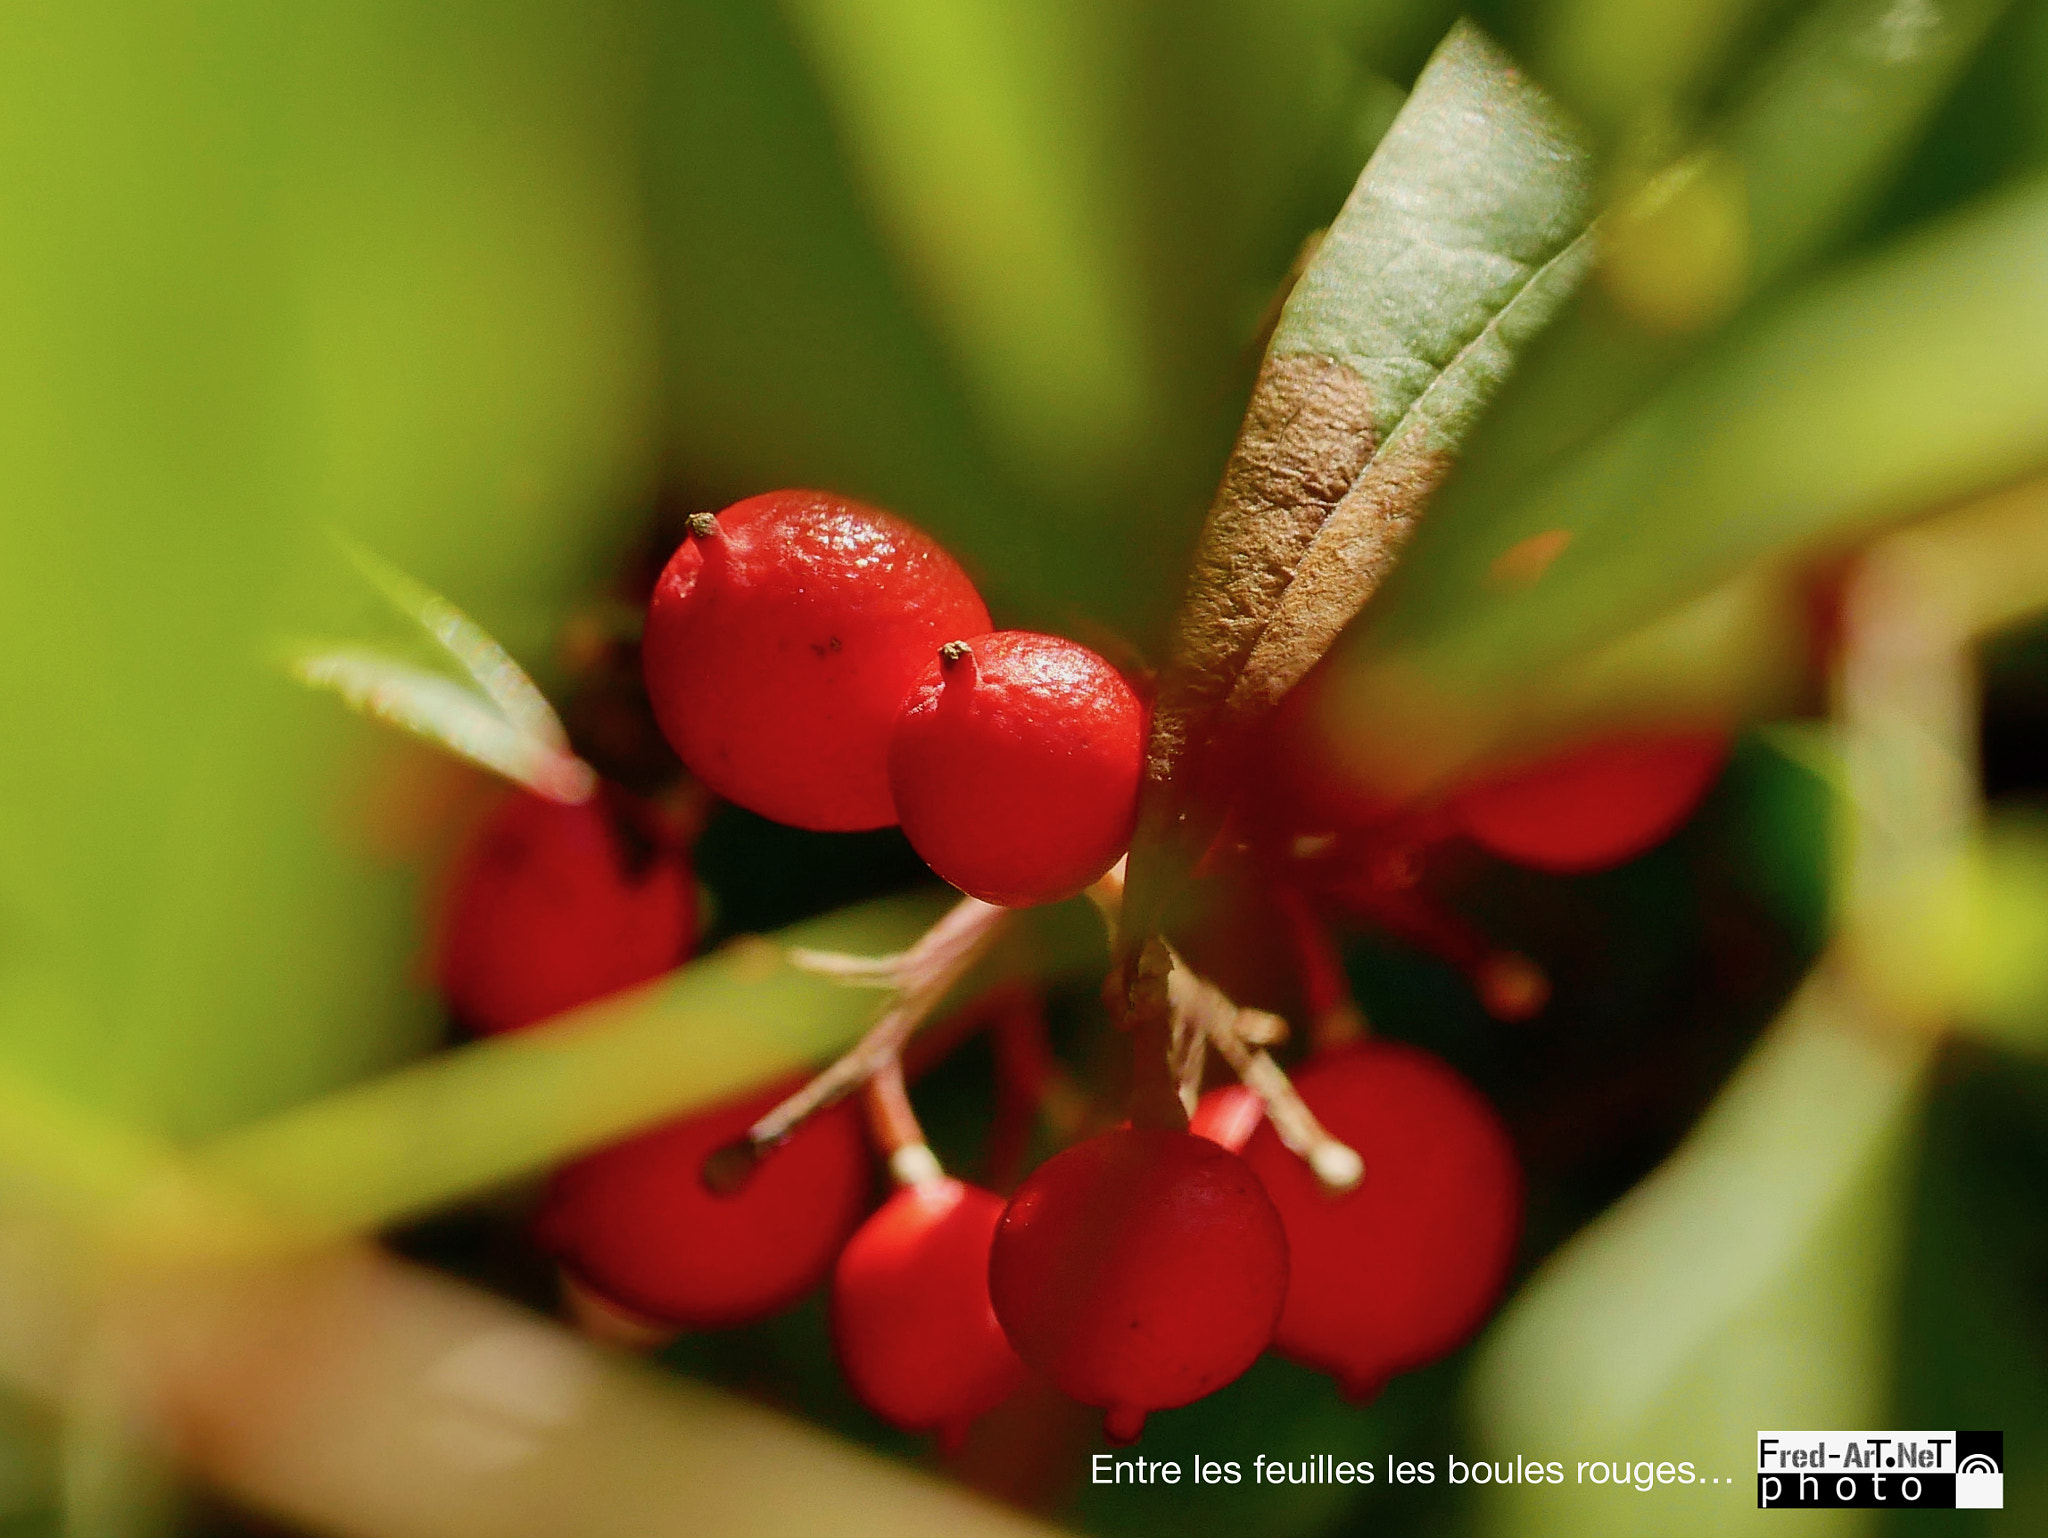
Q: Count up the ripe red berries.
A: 8